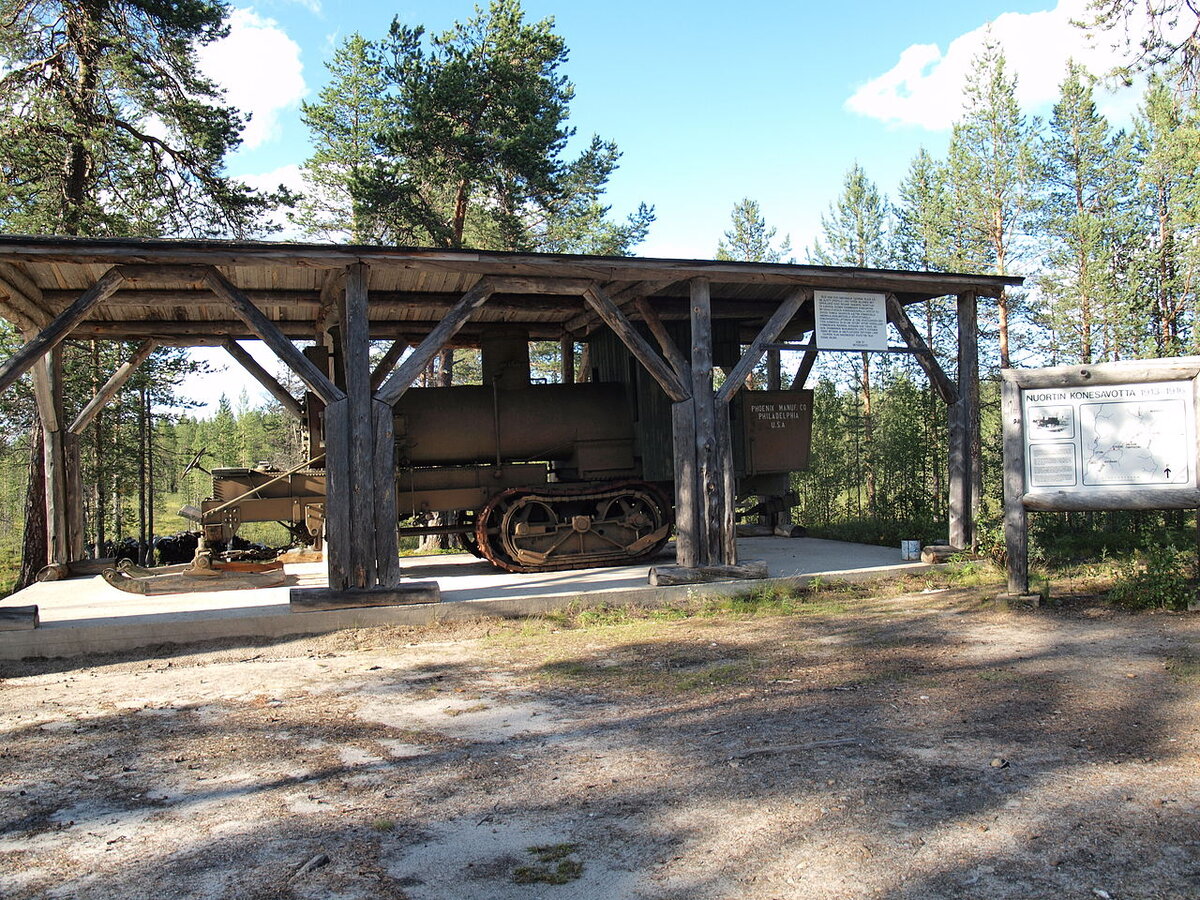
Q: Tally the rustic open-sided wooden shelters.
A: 1